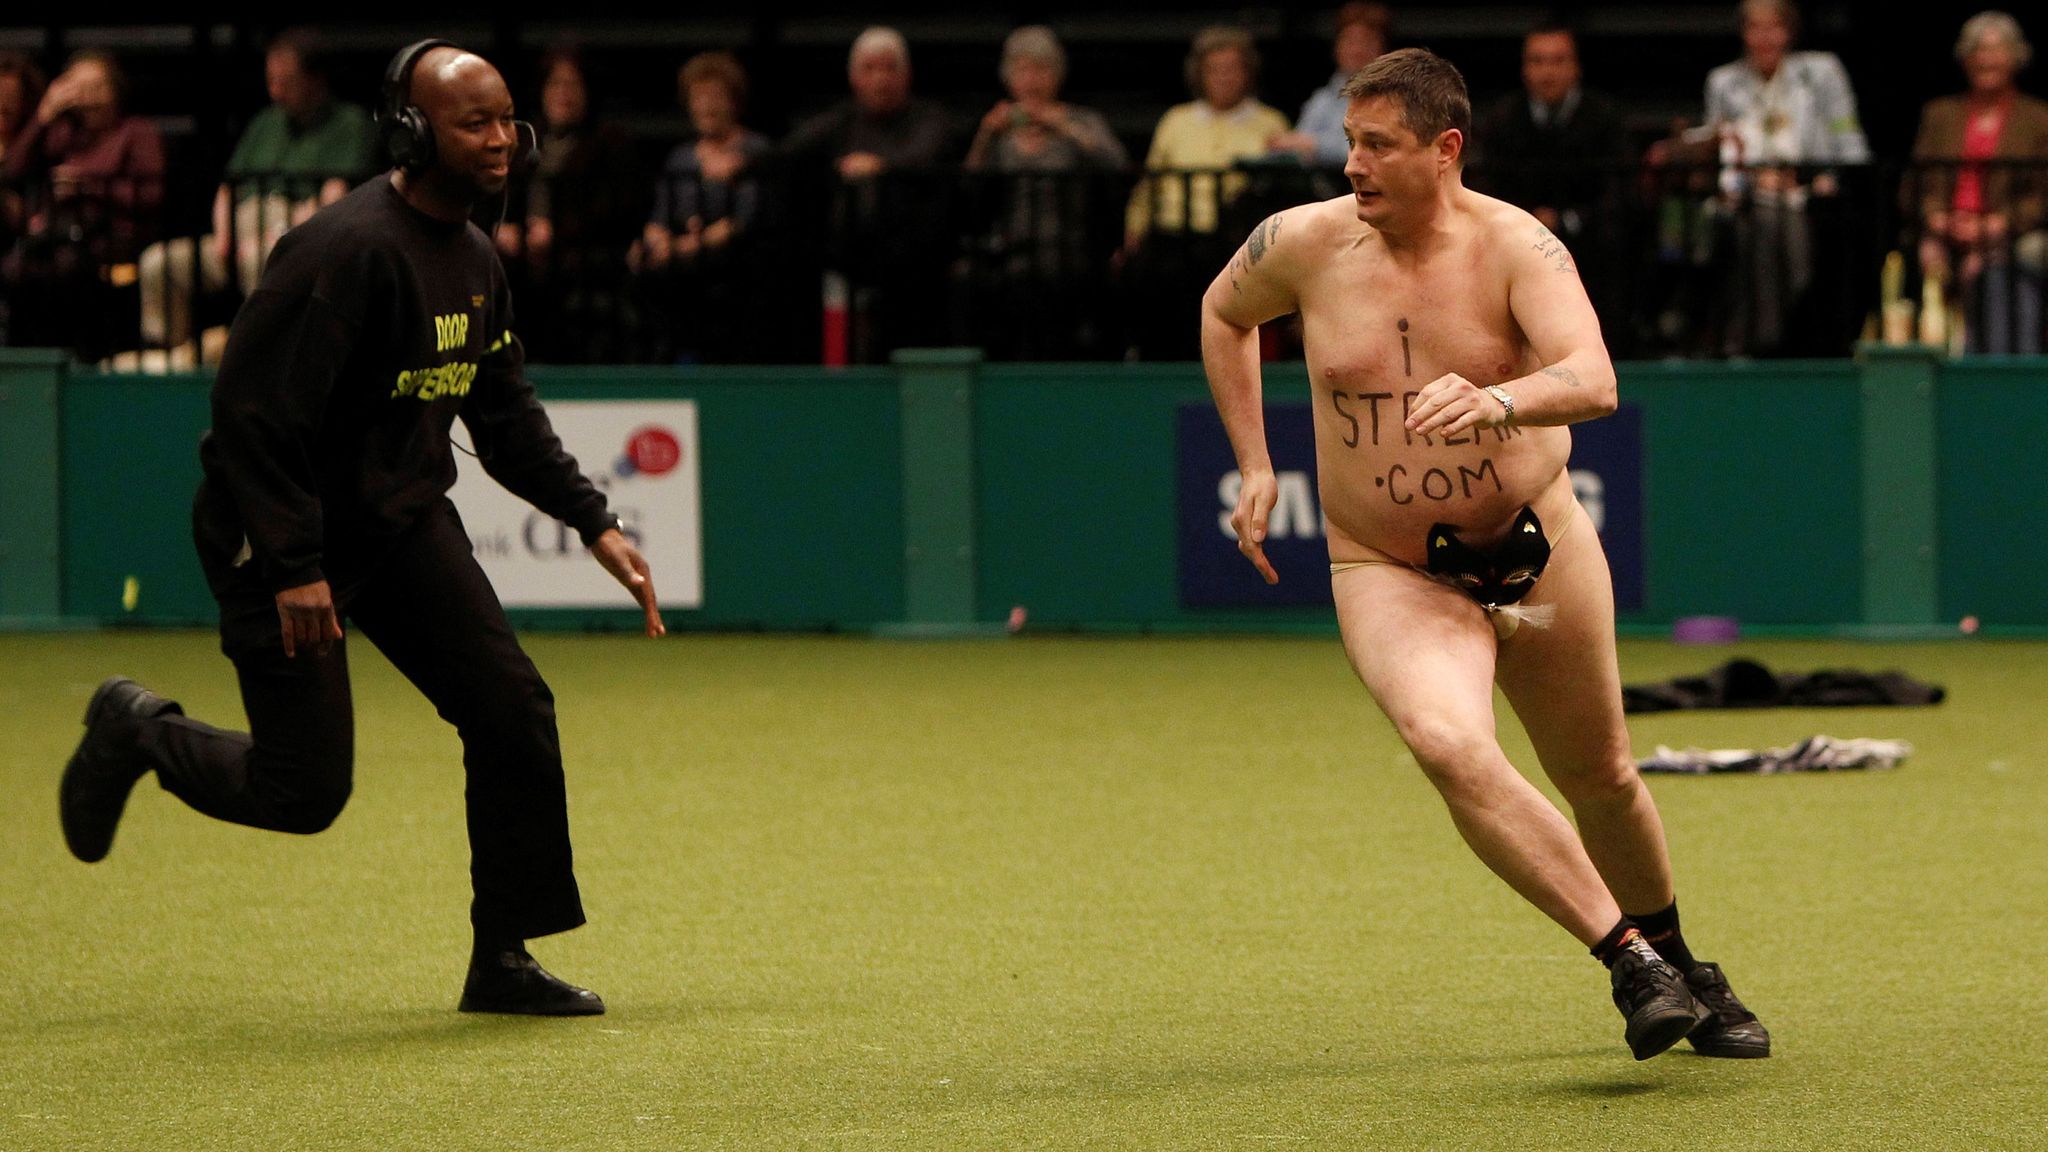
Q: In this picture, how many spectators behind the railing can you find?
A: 12